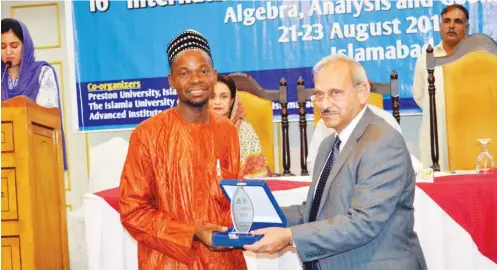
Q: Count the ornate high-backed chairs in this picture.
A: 3